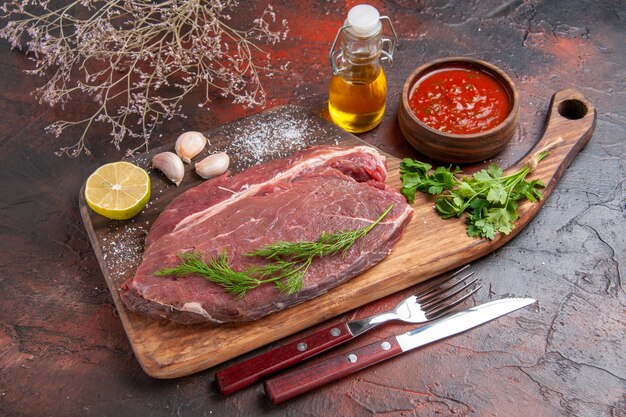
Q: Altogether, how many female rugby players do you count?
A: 0